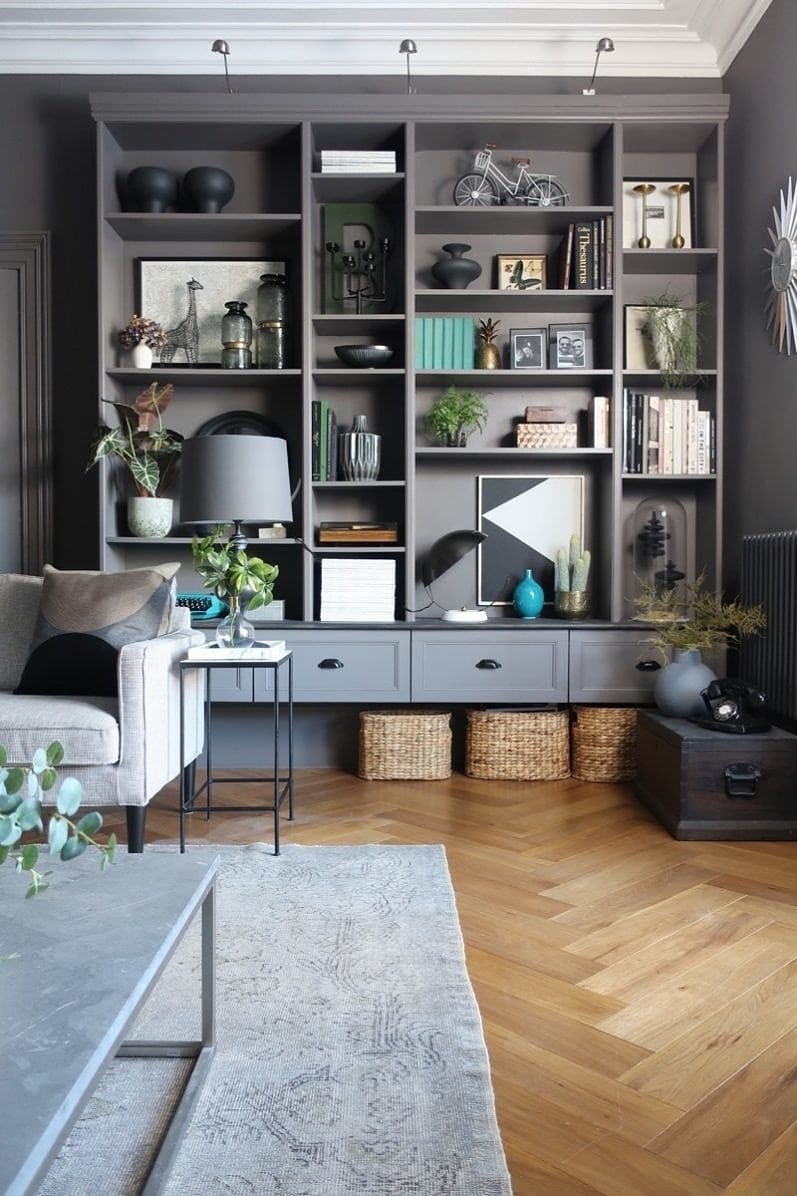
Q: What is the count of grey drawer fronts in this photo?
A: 4